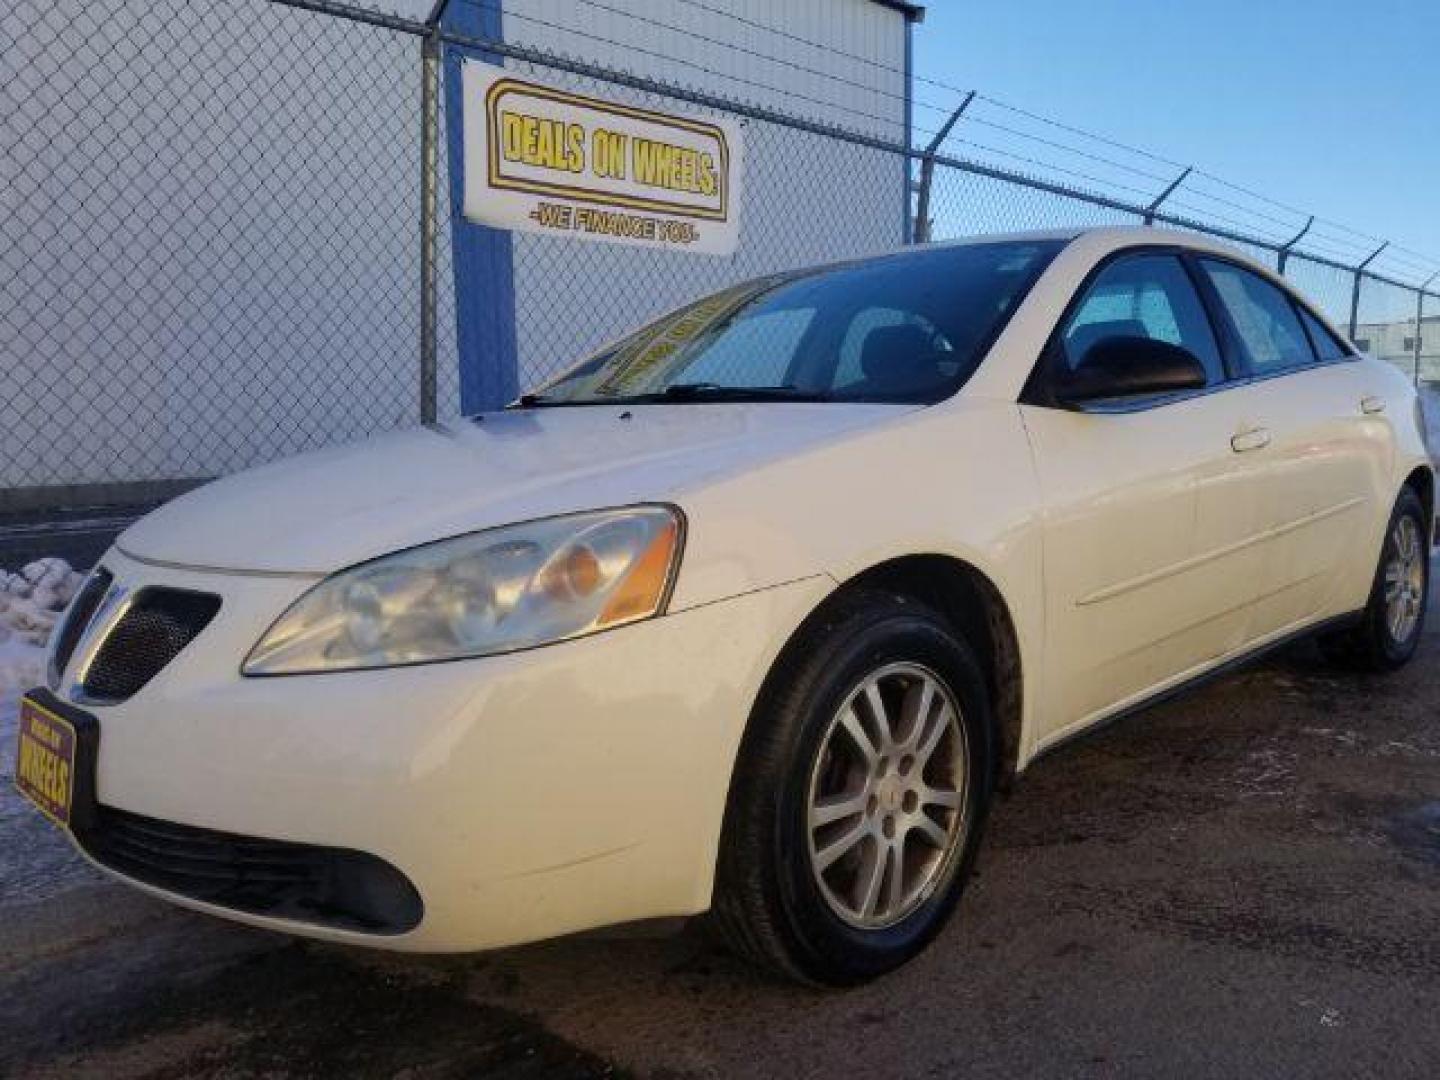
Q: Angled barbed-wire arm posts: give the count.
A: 6